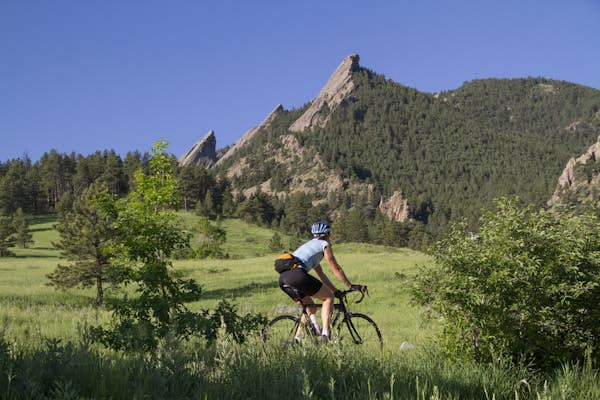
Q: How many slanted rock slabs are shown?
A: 3